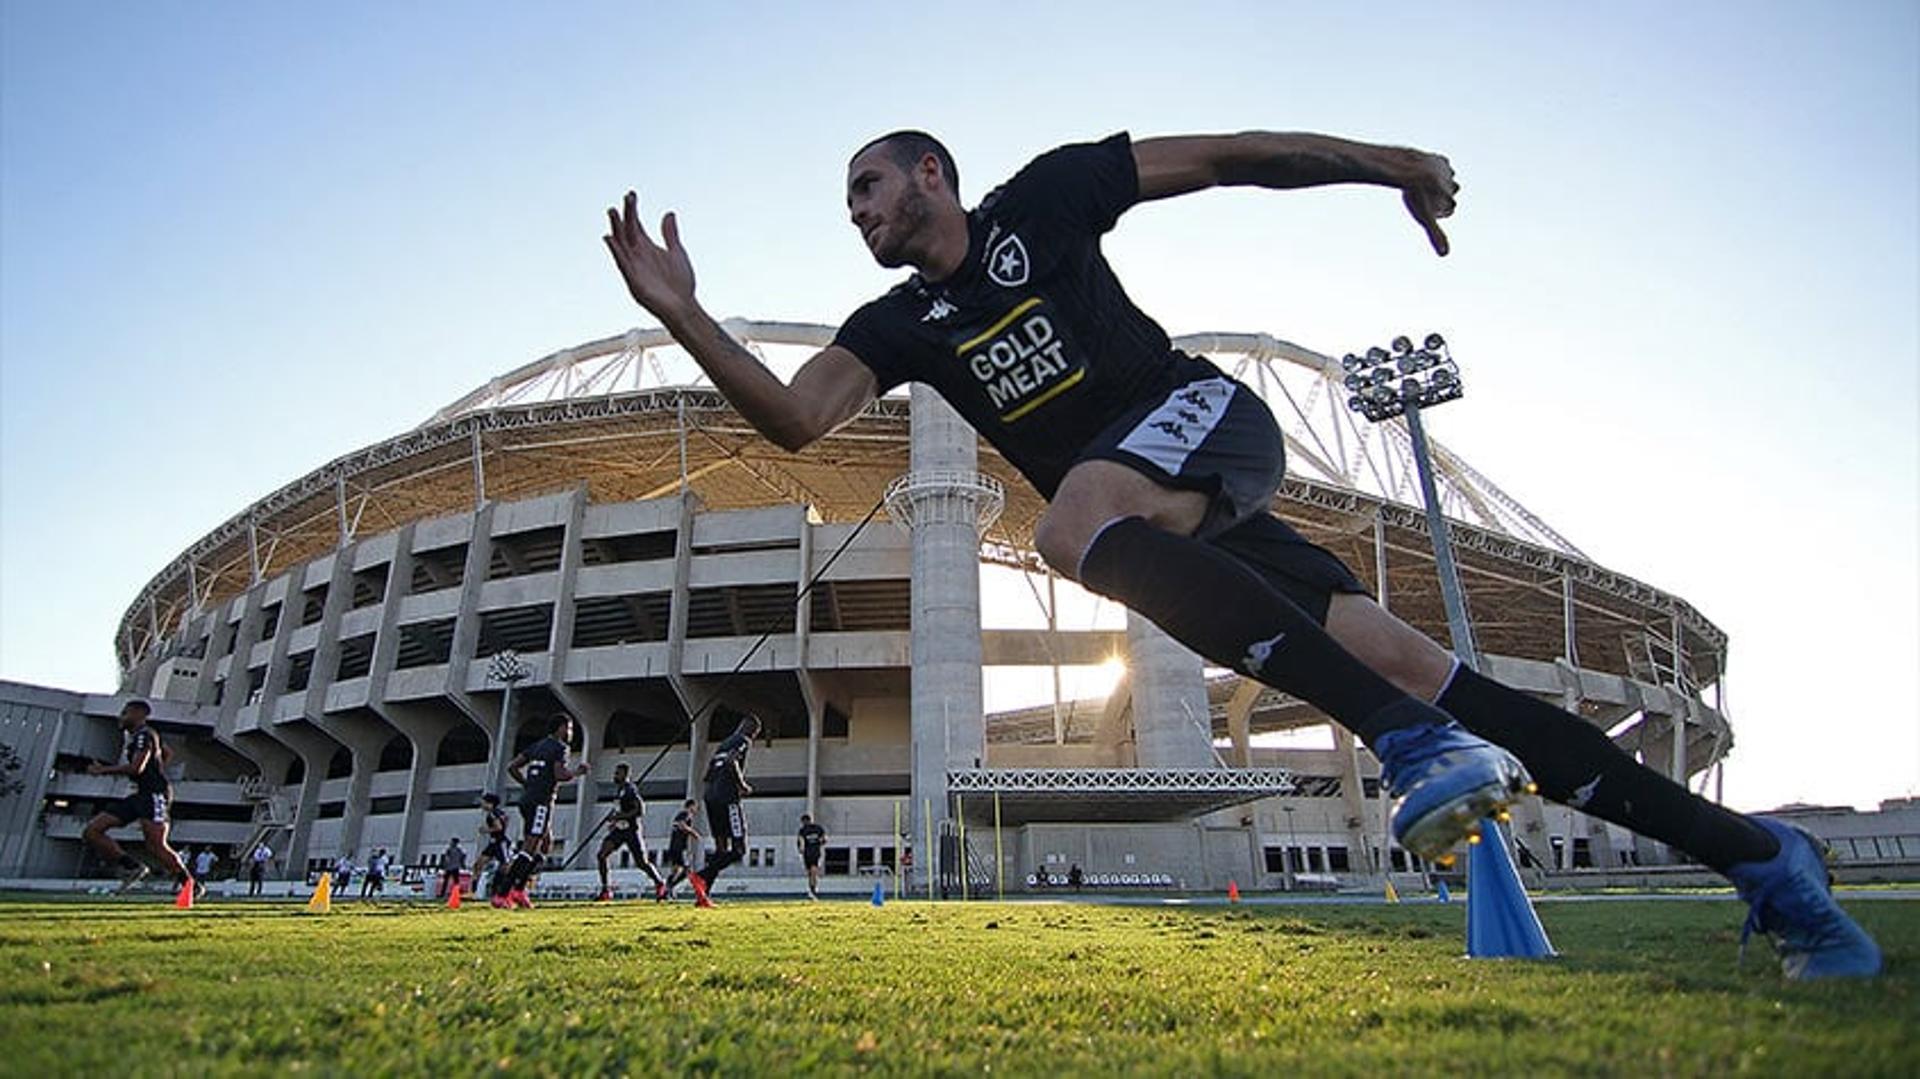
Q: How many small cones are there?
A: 7